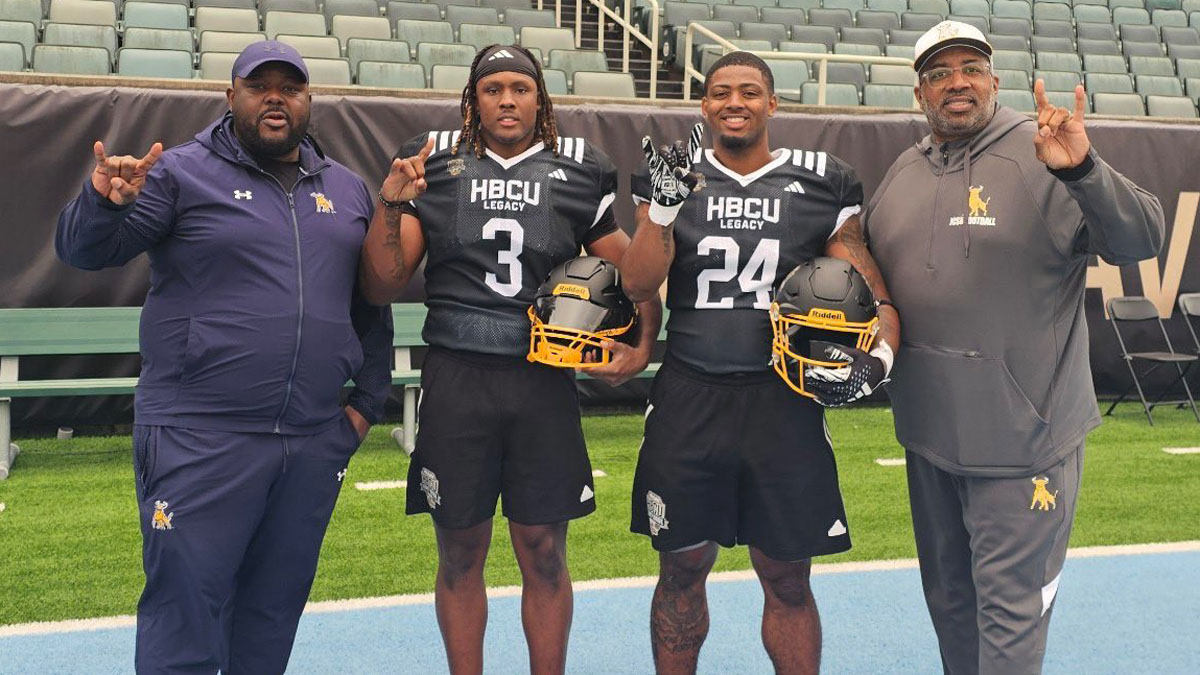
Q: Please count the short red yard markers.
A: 0